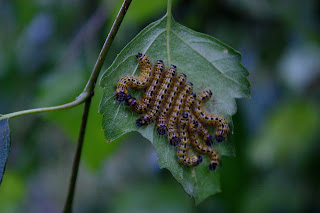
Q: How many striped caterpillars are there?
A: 9